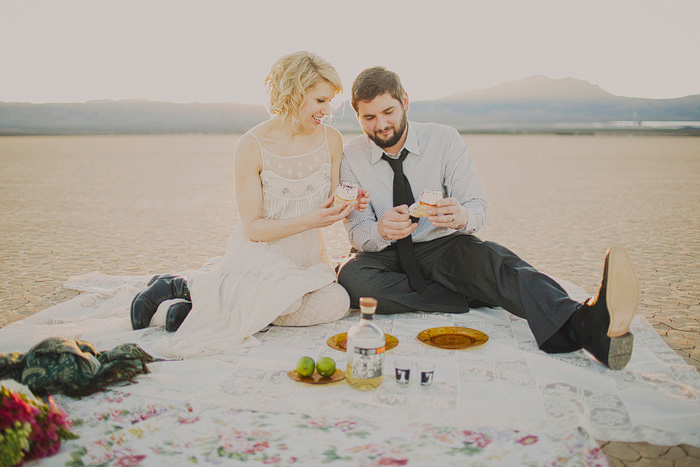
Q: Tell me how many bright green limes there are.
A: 2